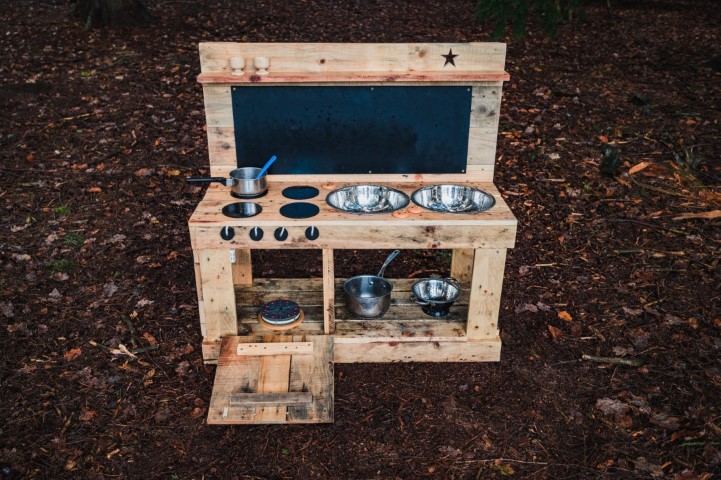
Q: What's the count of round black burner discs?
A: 4